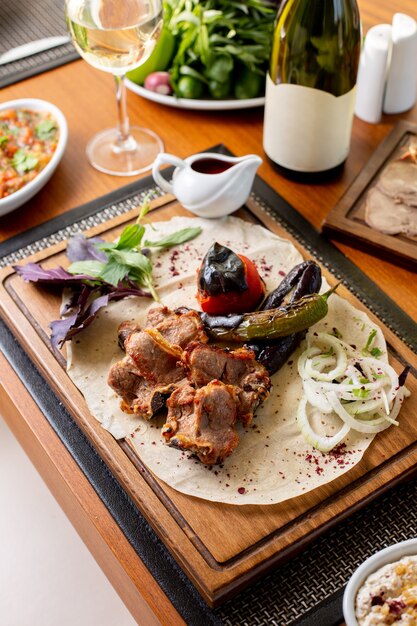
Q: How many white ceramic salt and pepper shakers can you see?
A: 2